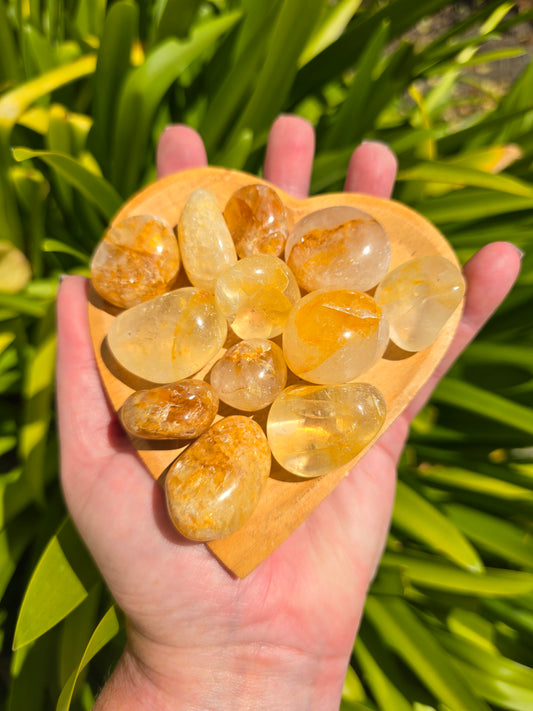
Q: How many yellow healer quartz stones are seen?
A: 12